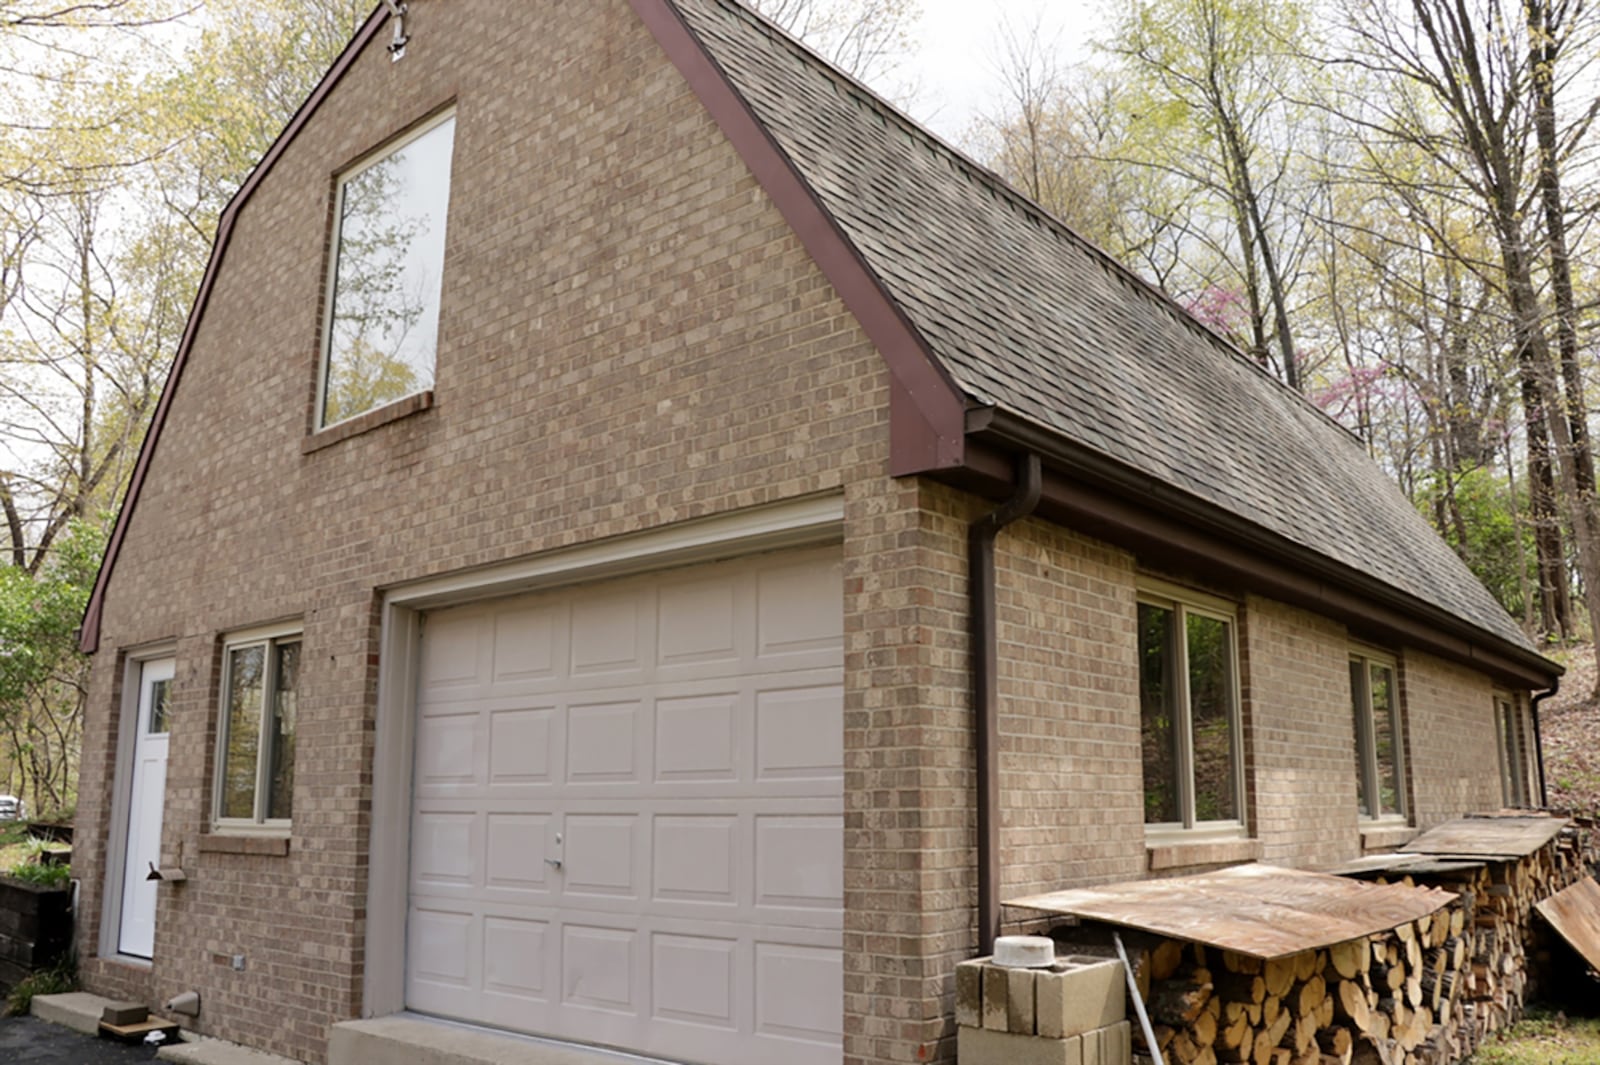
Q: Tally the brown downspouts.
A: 2